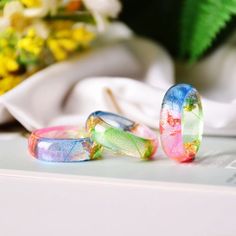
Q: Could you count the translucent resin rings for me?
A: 3